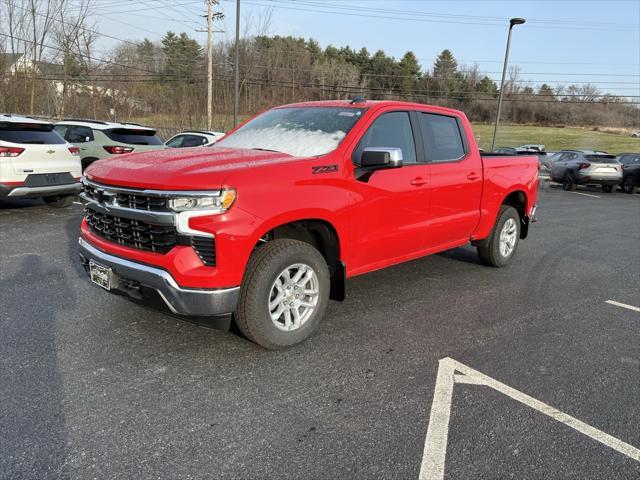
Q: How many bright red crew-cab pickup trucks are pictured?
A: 1